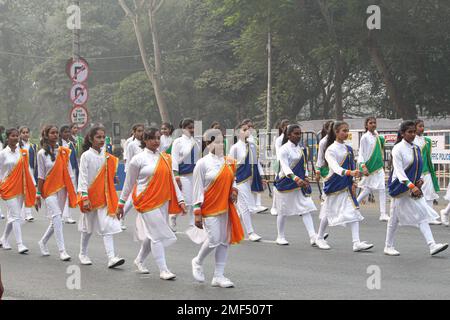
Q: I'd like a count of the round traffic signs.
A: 3